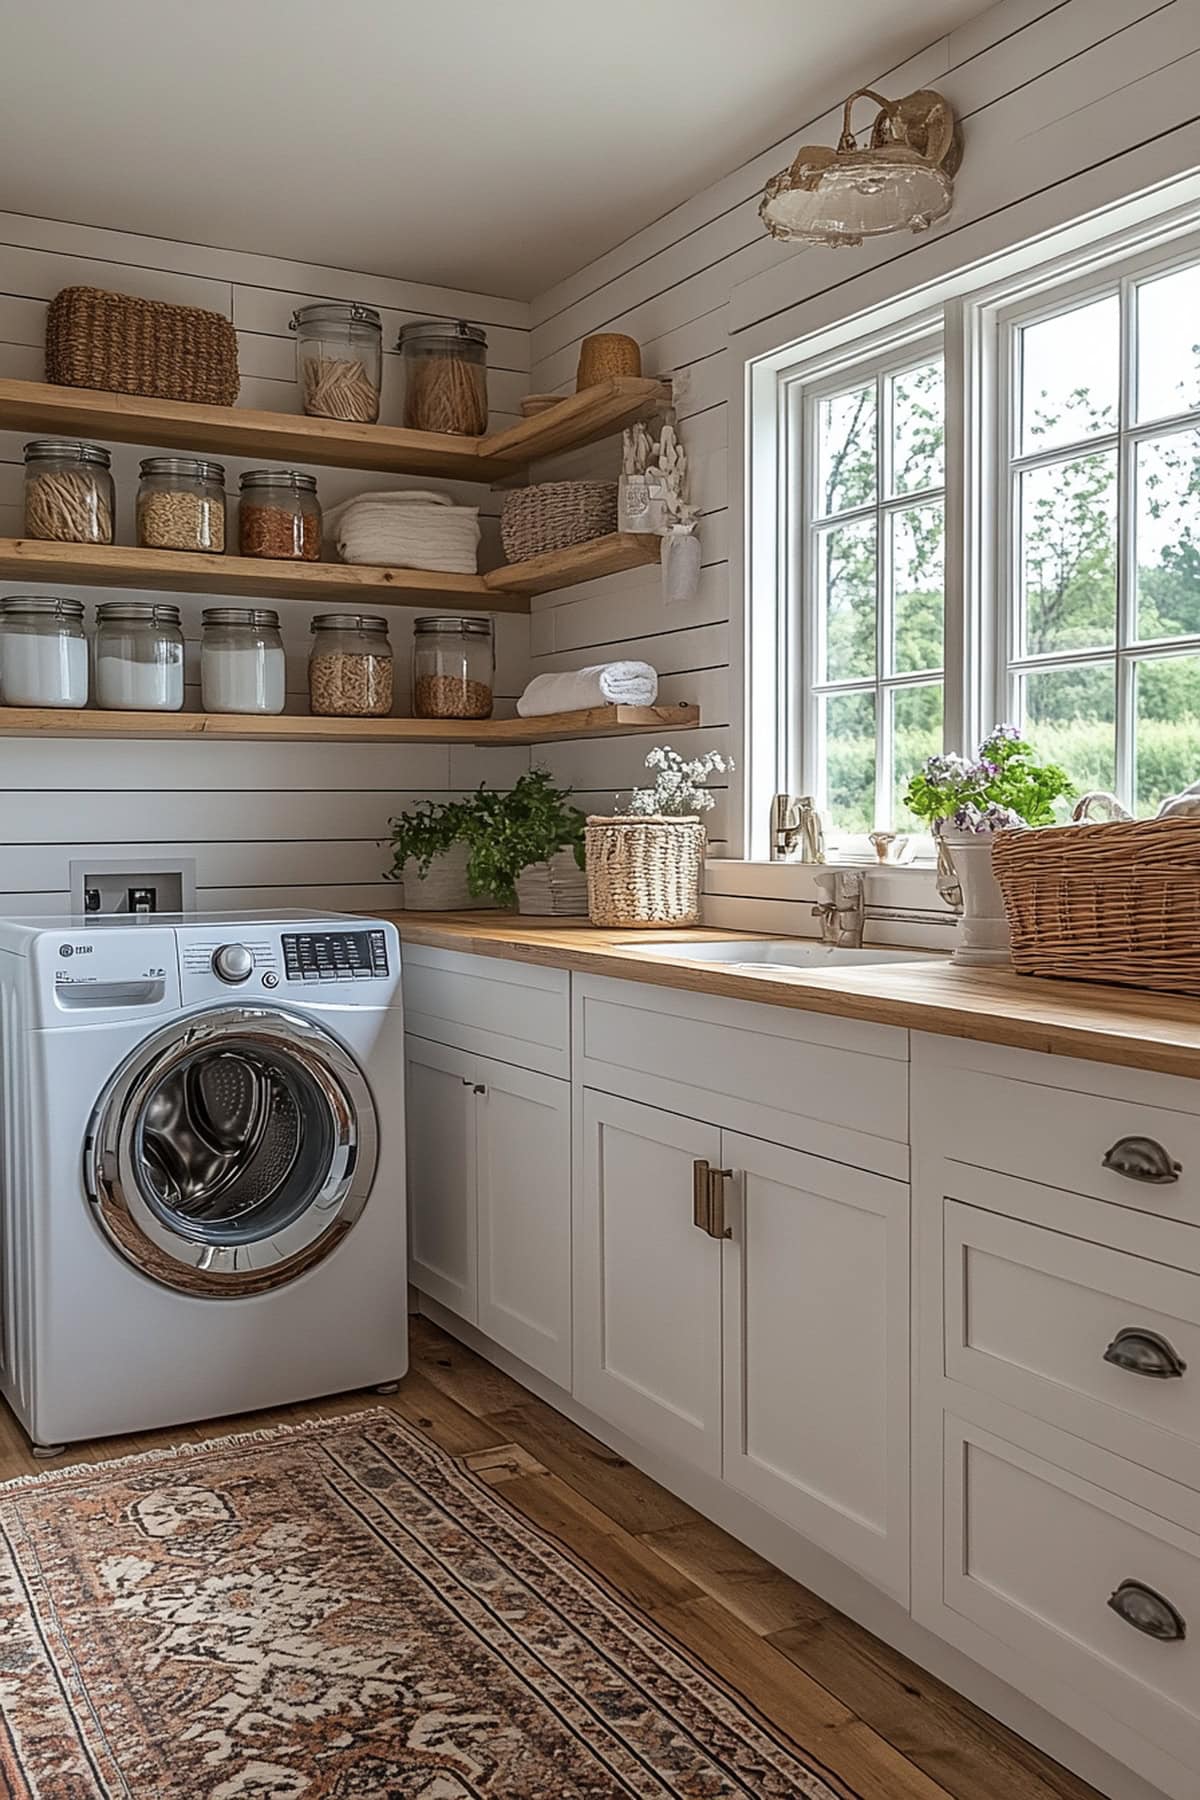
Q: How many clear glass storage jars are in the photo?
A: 10